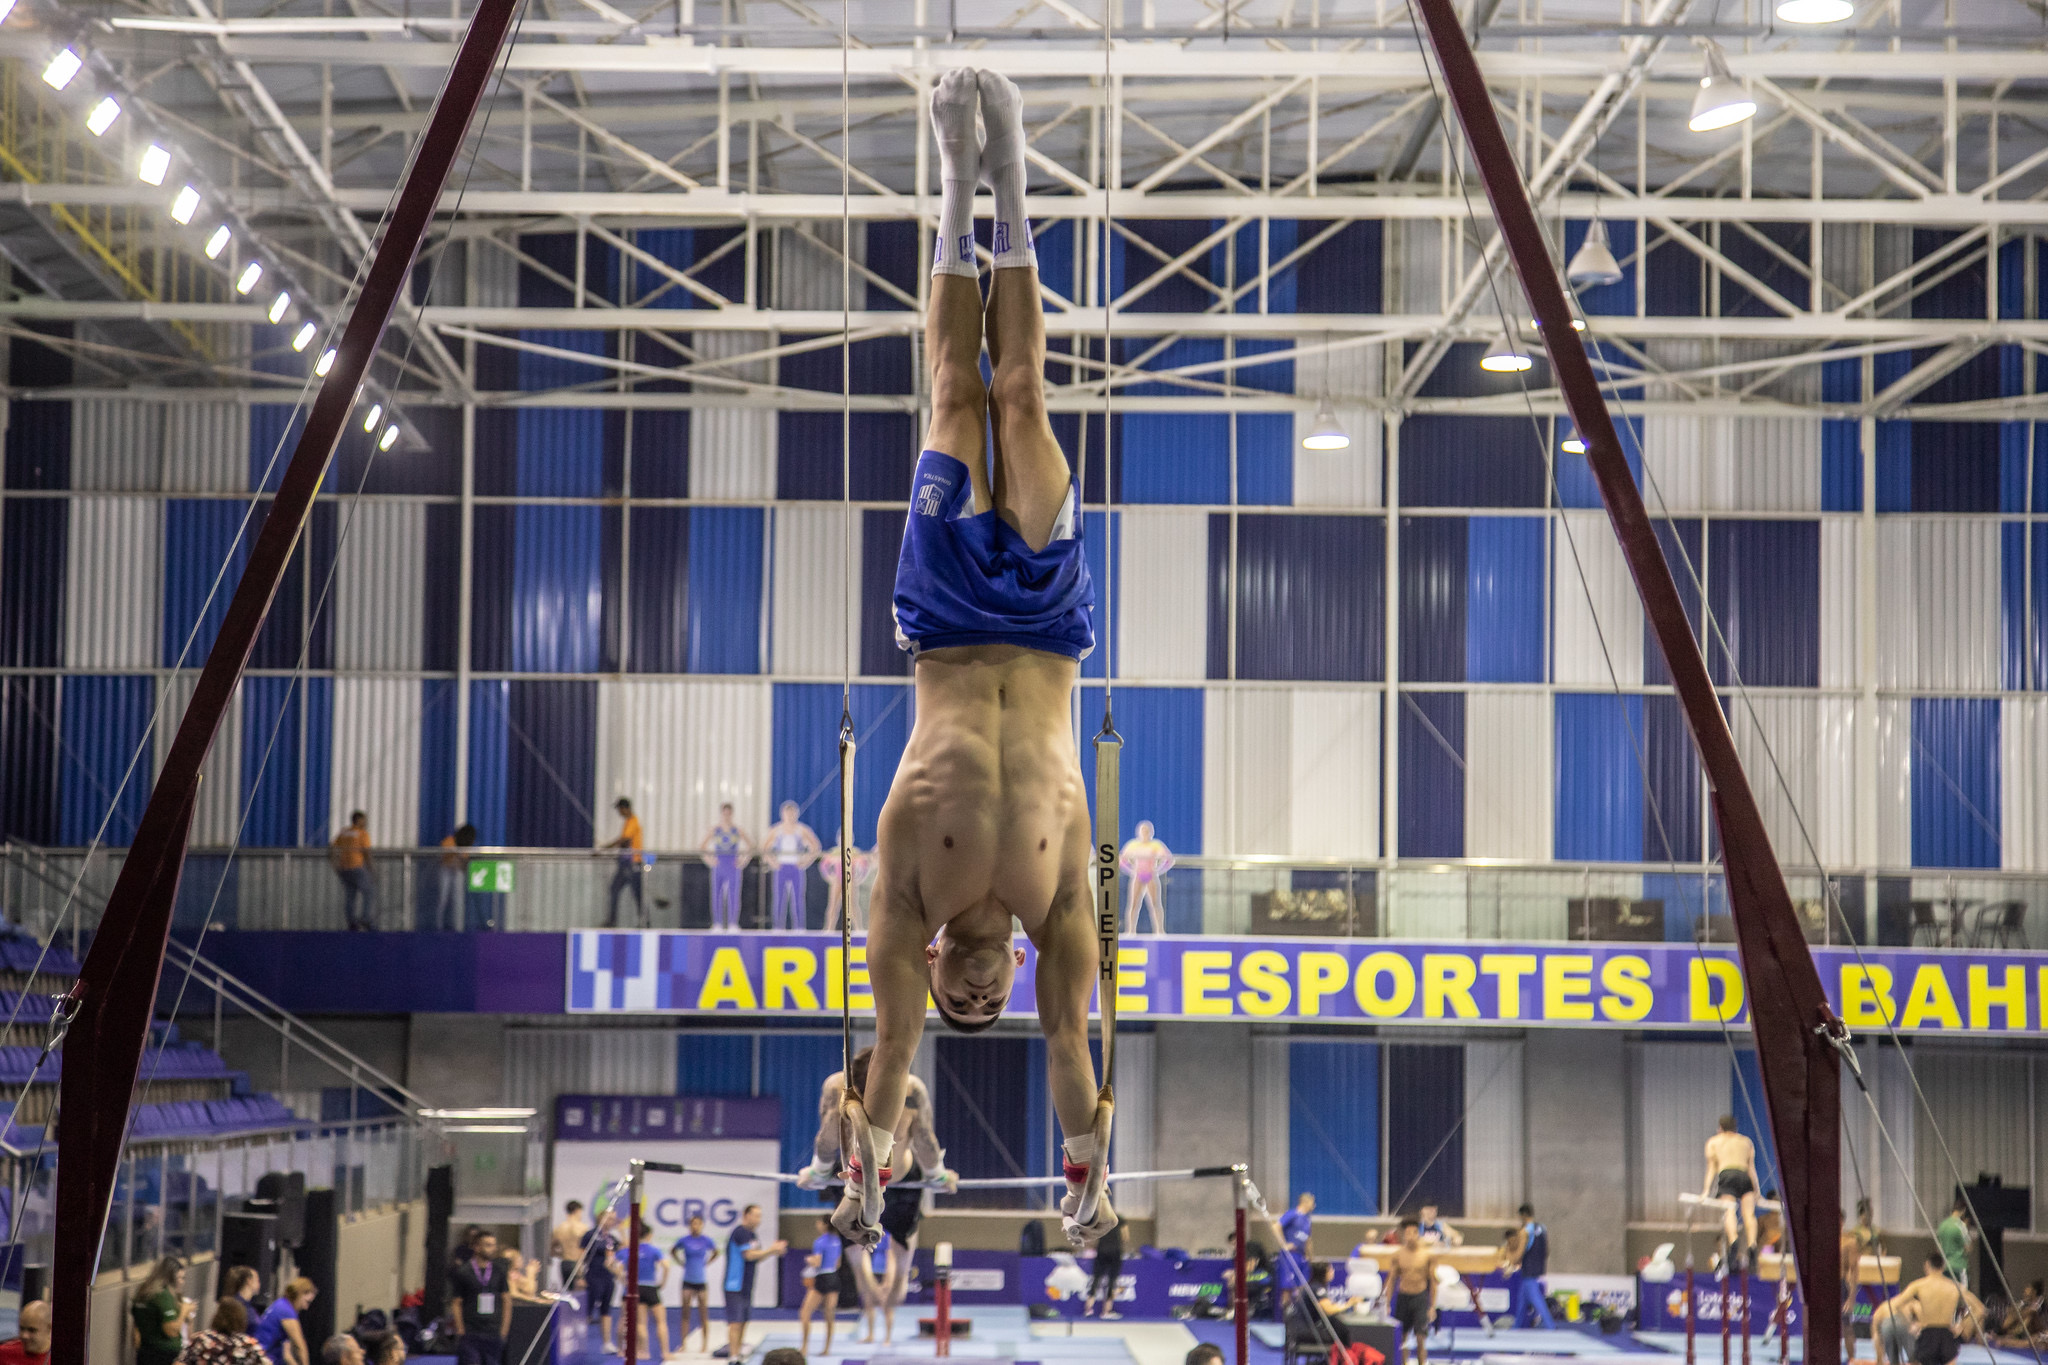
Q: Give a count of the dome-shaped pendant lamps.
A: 7